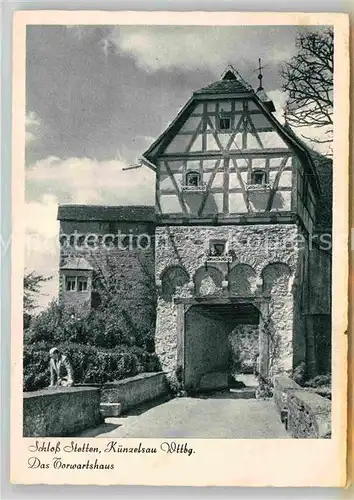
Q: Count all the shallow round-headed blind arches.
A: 4